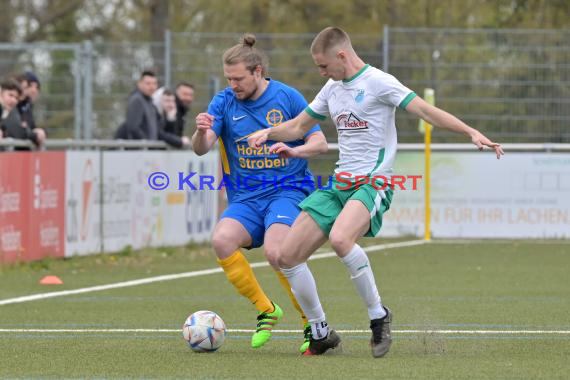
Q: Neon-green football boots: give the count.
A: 2